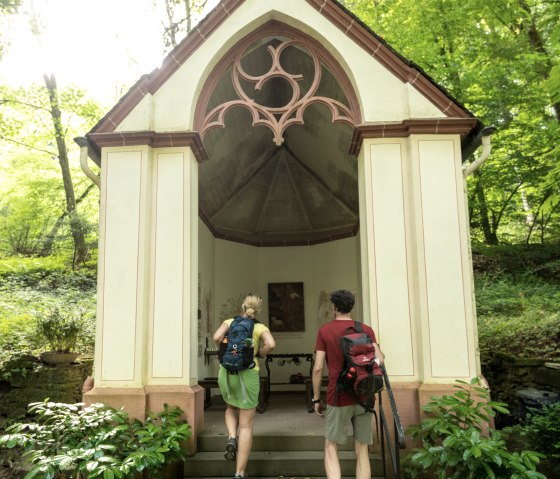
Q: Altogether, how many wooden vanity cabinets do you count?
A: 0